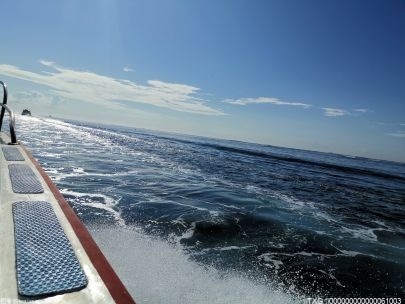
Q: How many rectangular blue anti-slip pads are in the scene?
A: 3